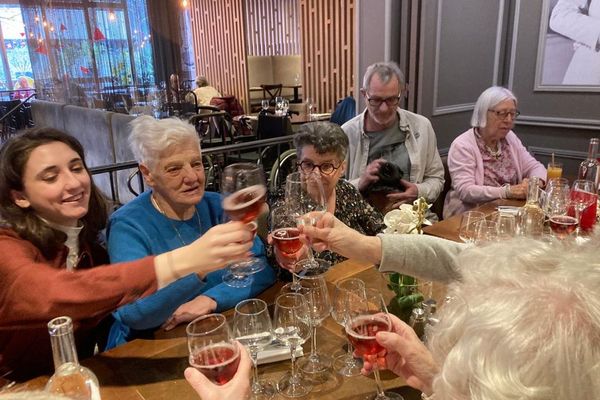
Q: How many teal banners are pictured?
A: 0